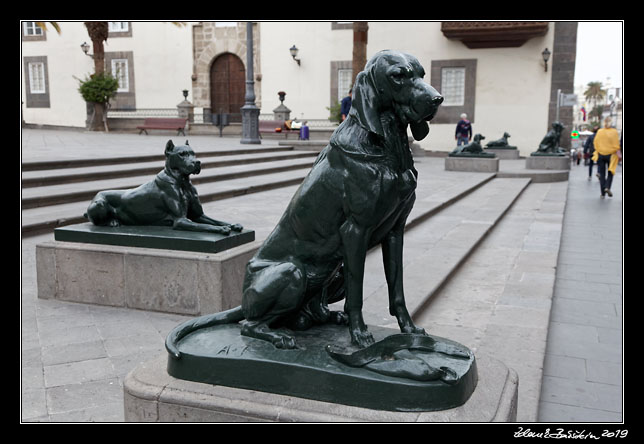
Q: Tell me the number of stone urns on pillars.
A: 2